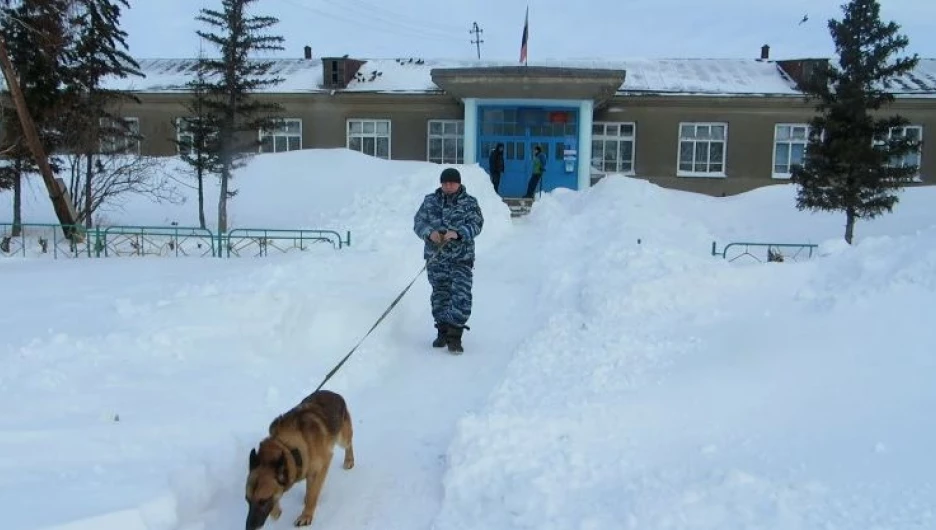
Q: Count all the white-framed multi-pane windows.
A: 9